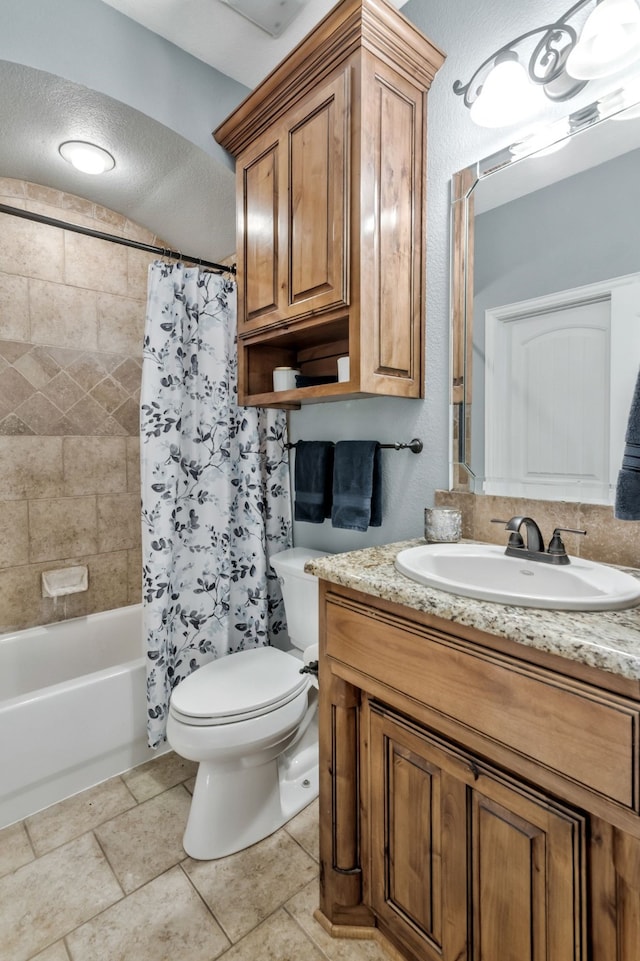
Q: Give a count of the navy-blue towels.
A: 3